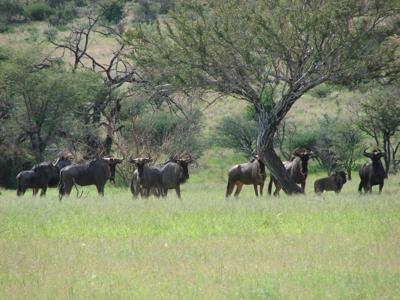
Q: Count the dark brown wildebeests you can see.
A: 9